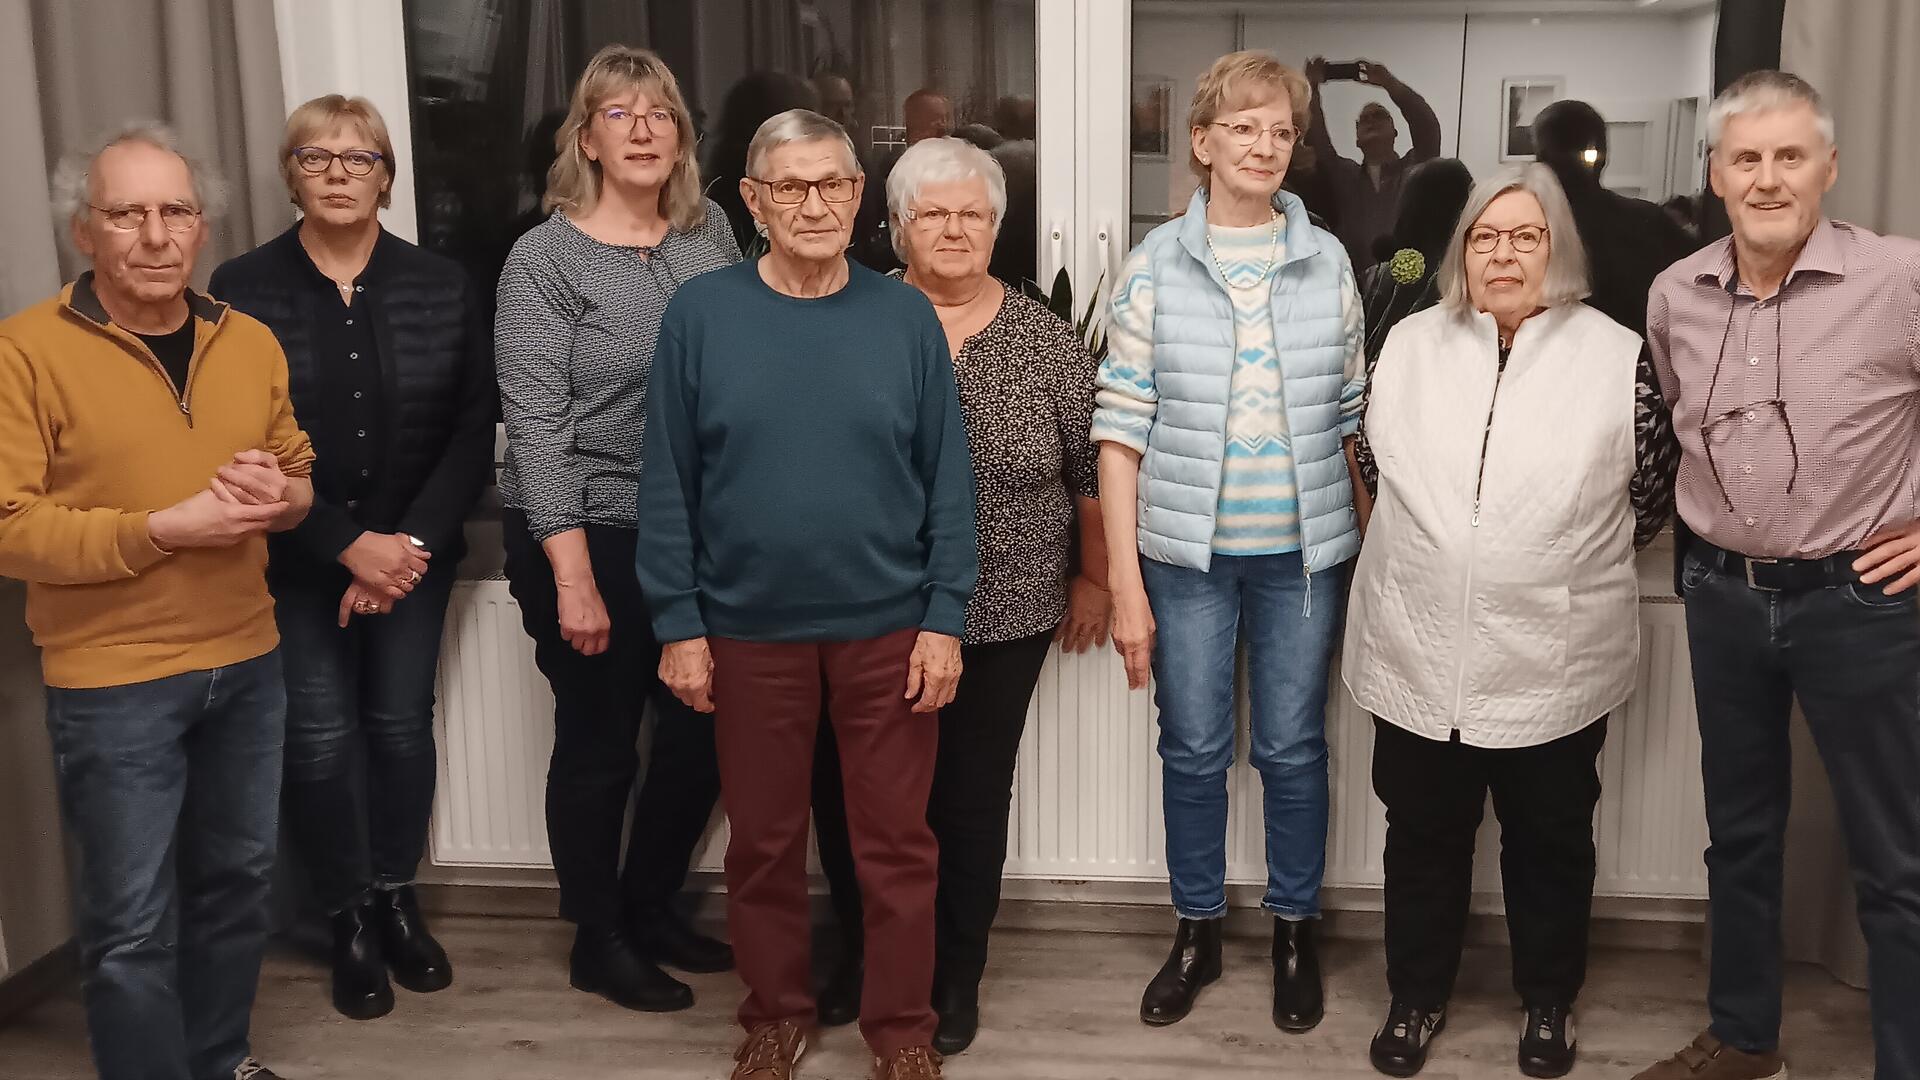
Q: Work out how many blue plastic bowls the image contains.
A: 0